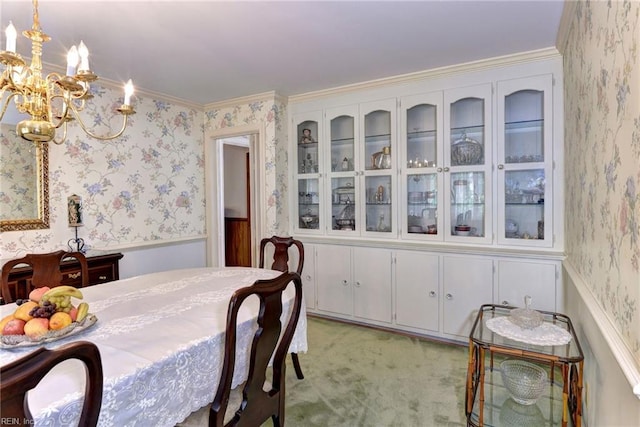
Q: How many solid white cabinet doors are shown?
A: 6